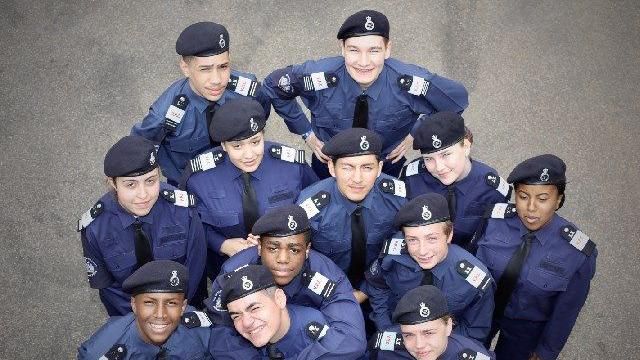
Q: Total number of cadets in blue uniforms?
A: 12